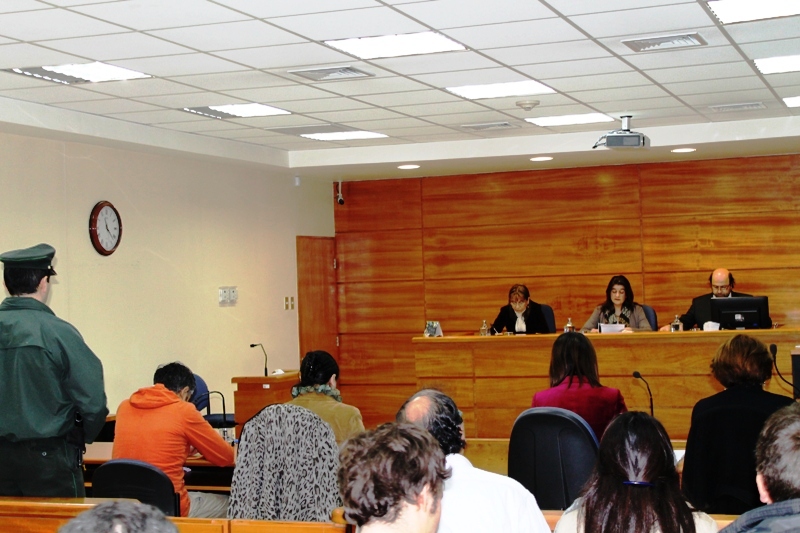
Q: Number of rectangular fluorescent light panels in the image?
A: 9